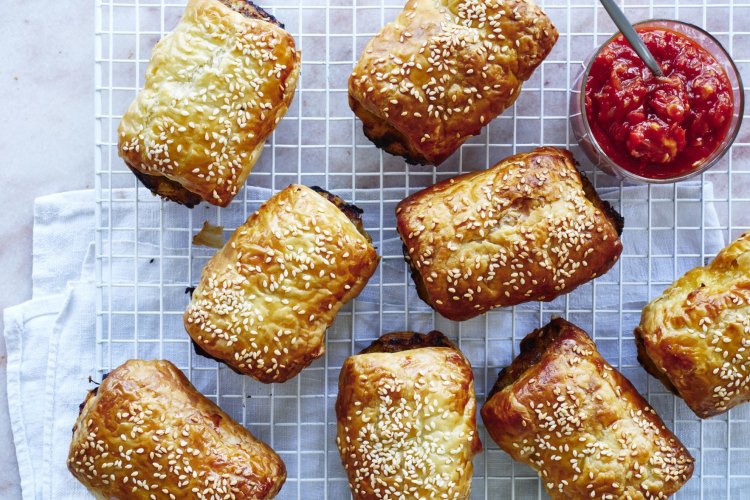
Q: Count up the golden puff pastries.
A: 8